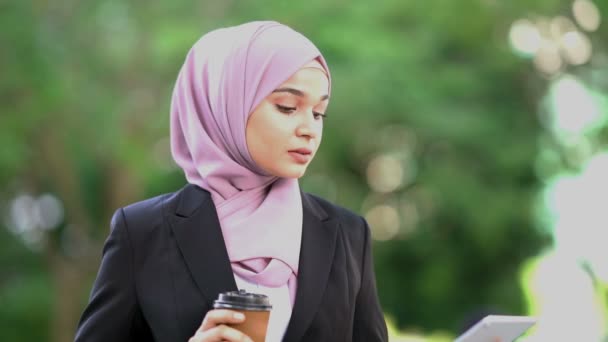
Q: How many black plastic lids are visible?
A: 1